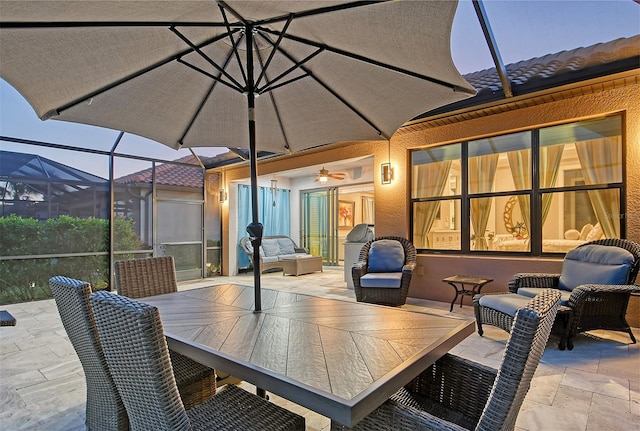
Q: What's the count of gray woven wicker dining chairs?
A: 4